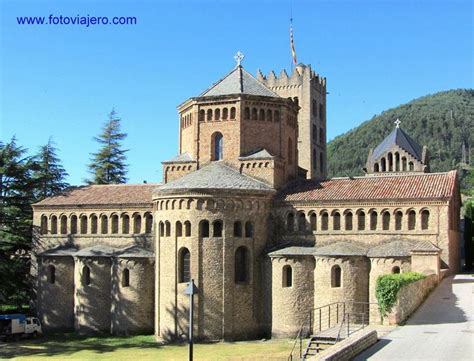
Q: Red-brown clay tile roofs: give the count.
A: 2